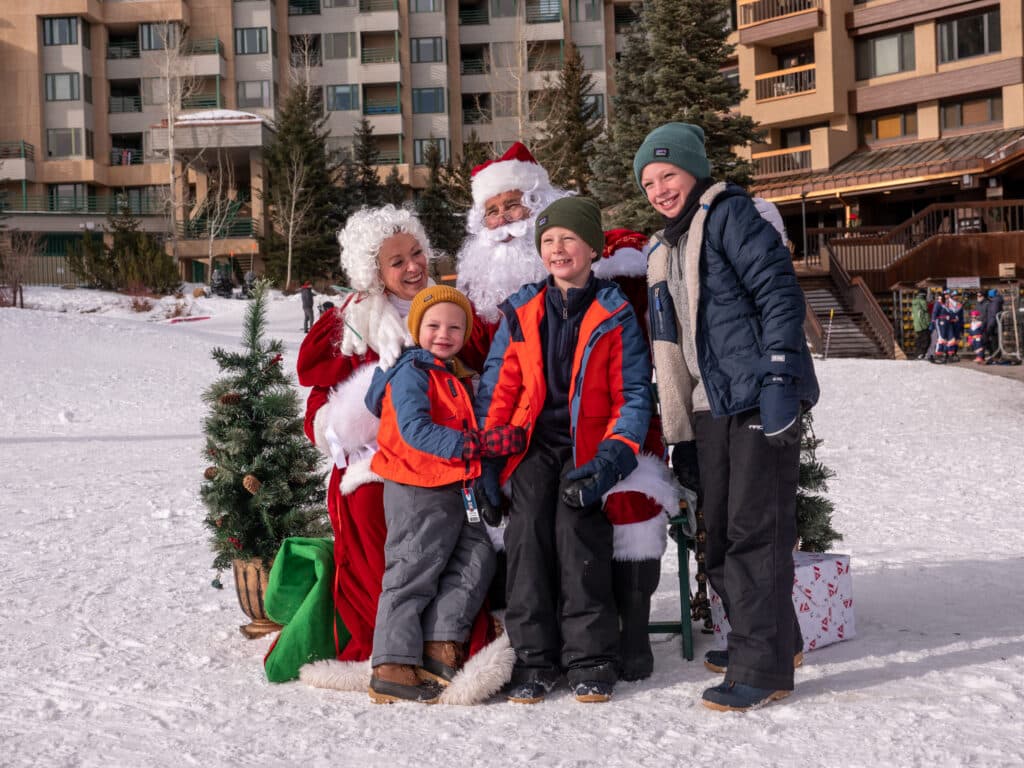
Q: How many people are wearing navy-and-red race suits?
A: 3